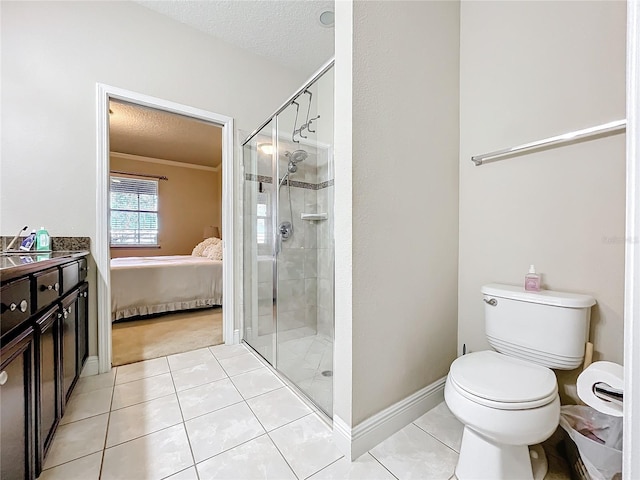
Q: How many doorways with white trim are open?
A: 1